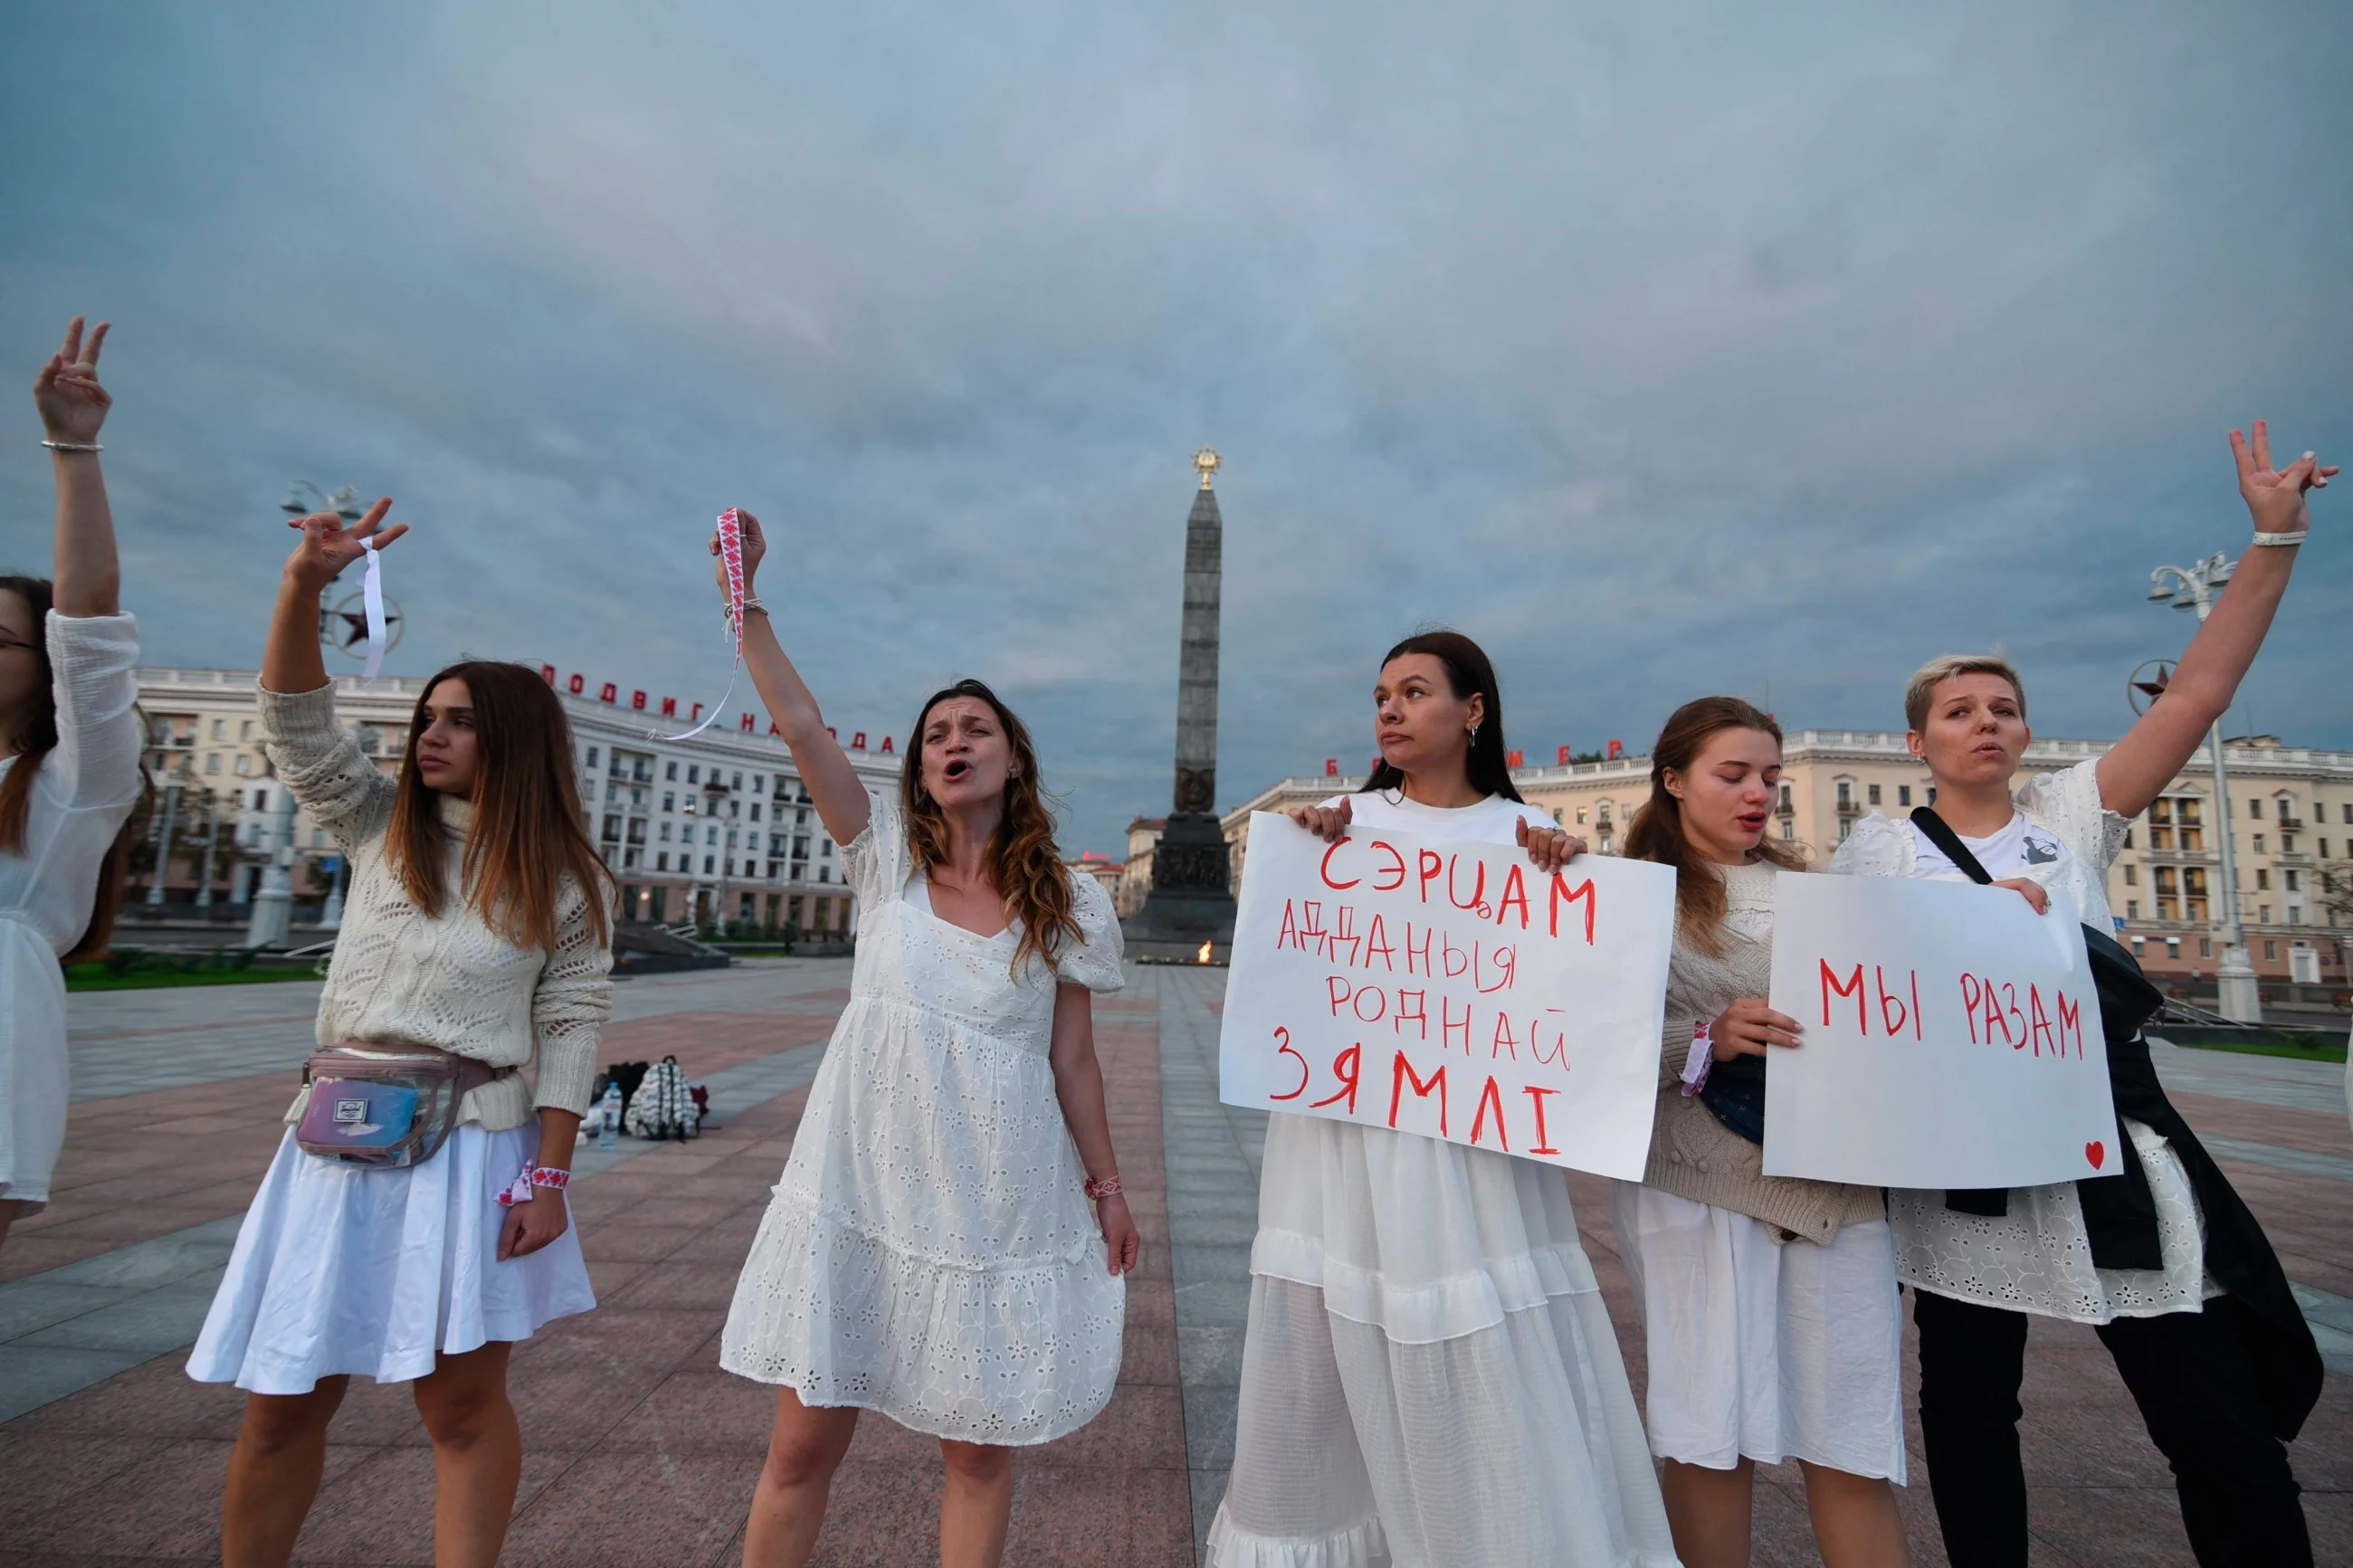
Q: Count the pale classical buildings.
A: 2